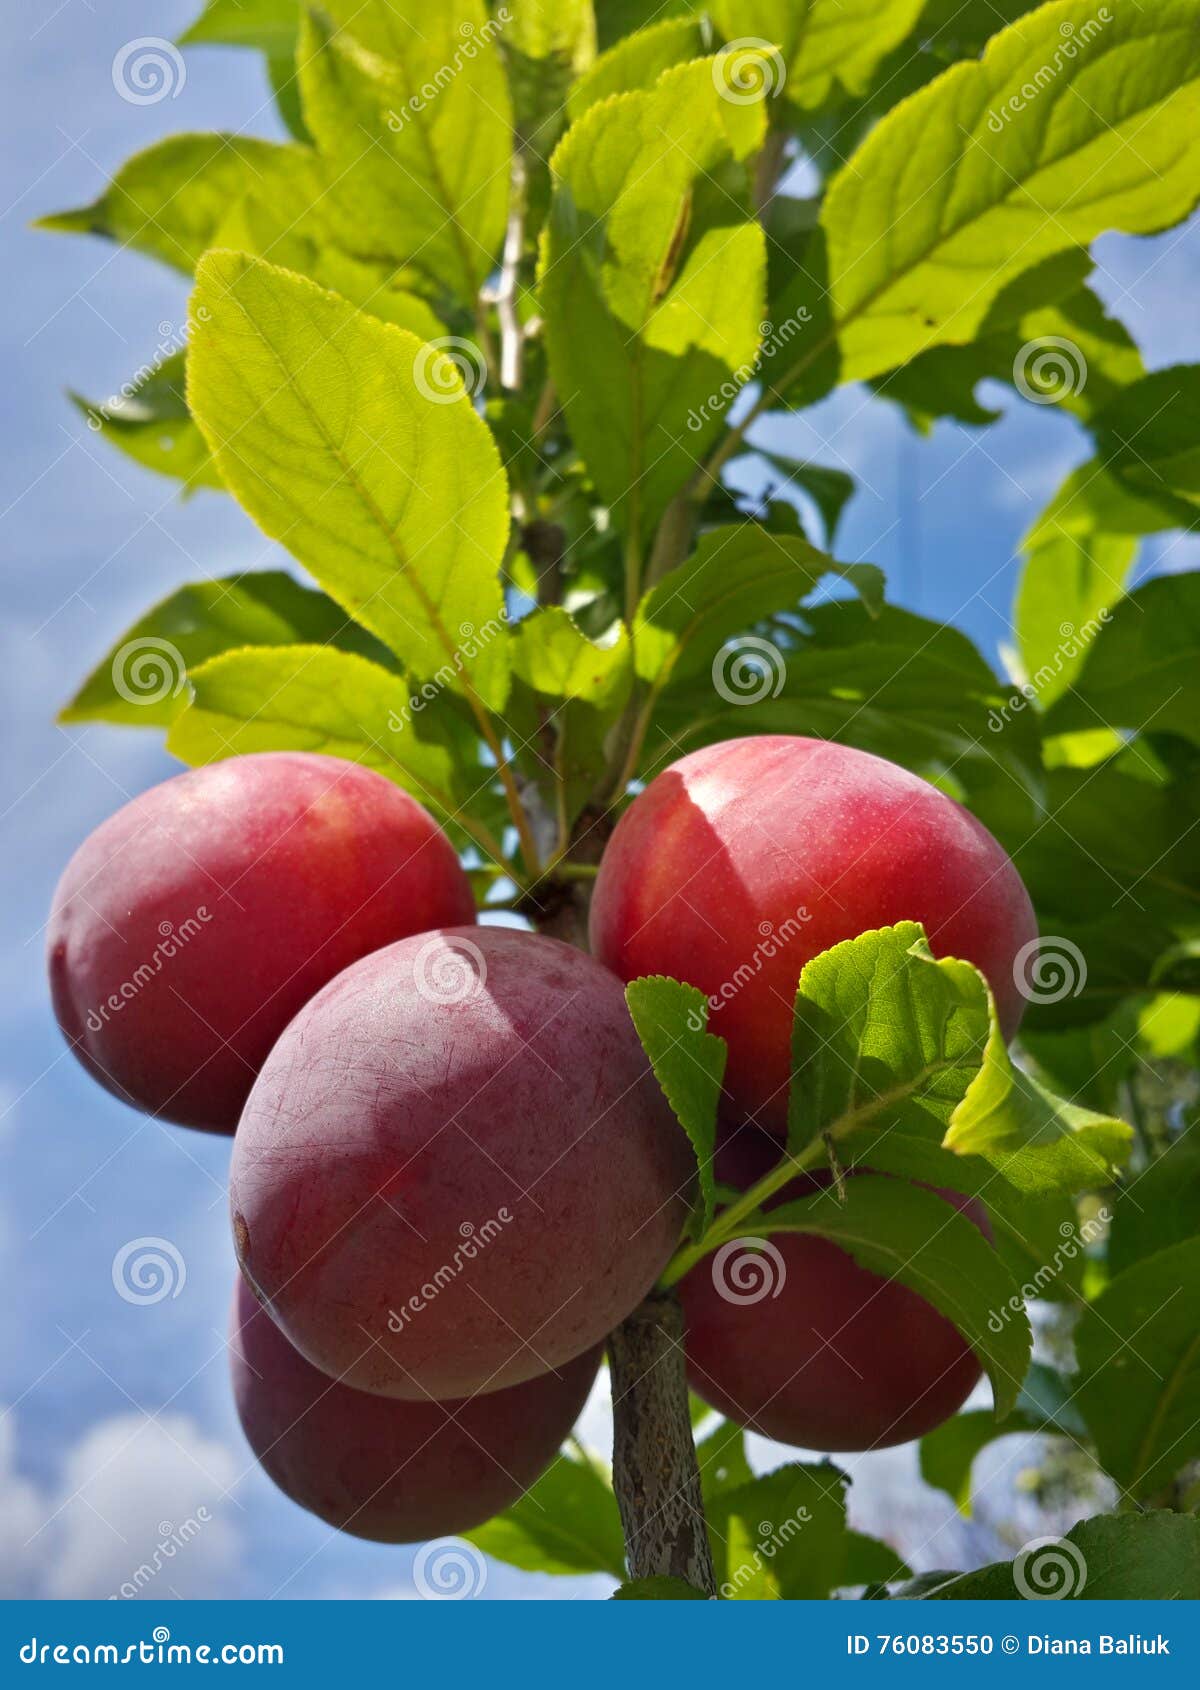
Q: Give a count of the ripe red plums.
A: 5